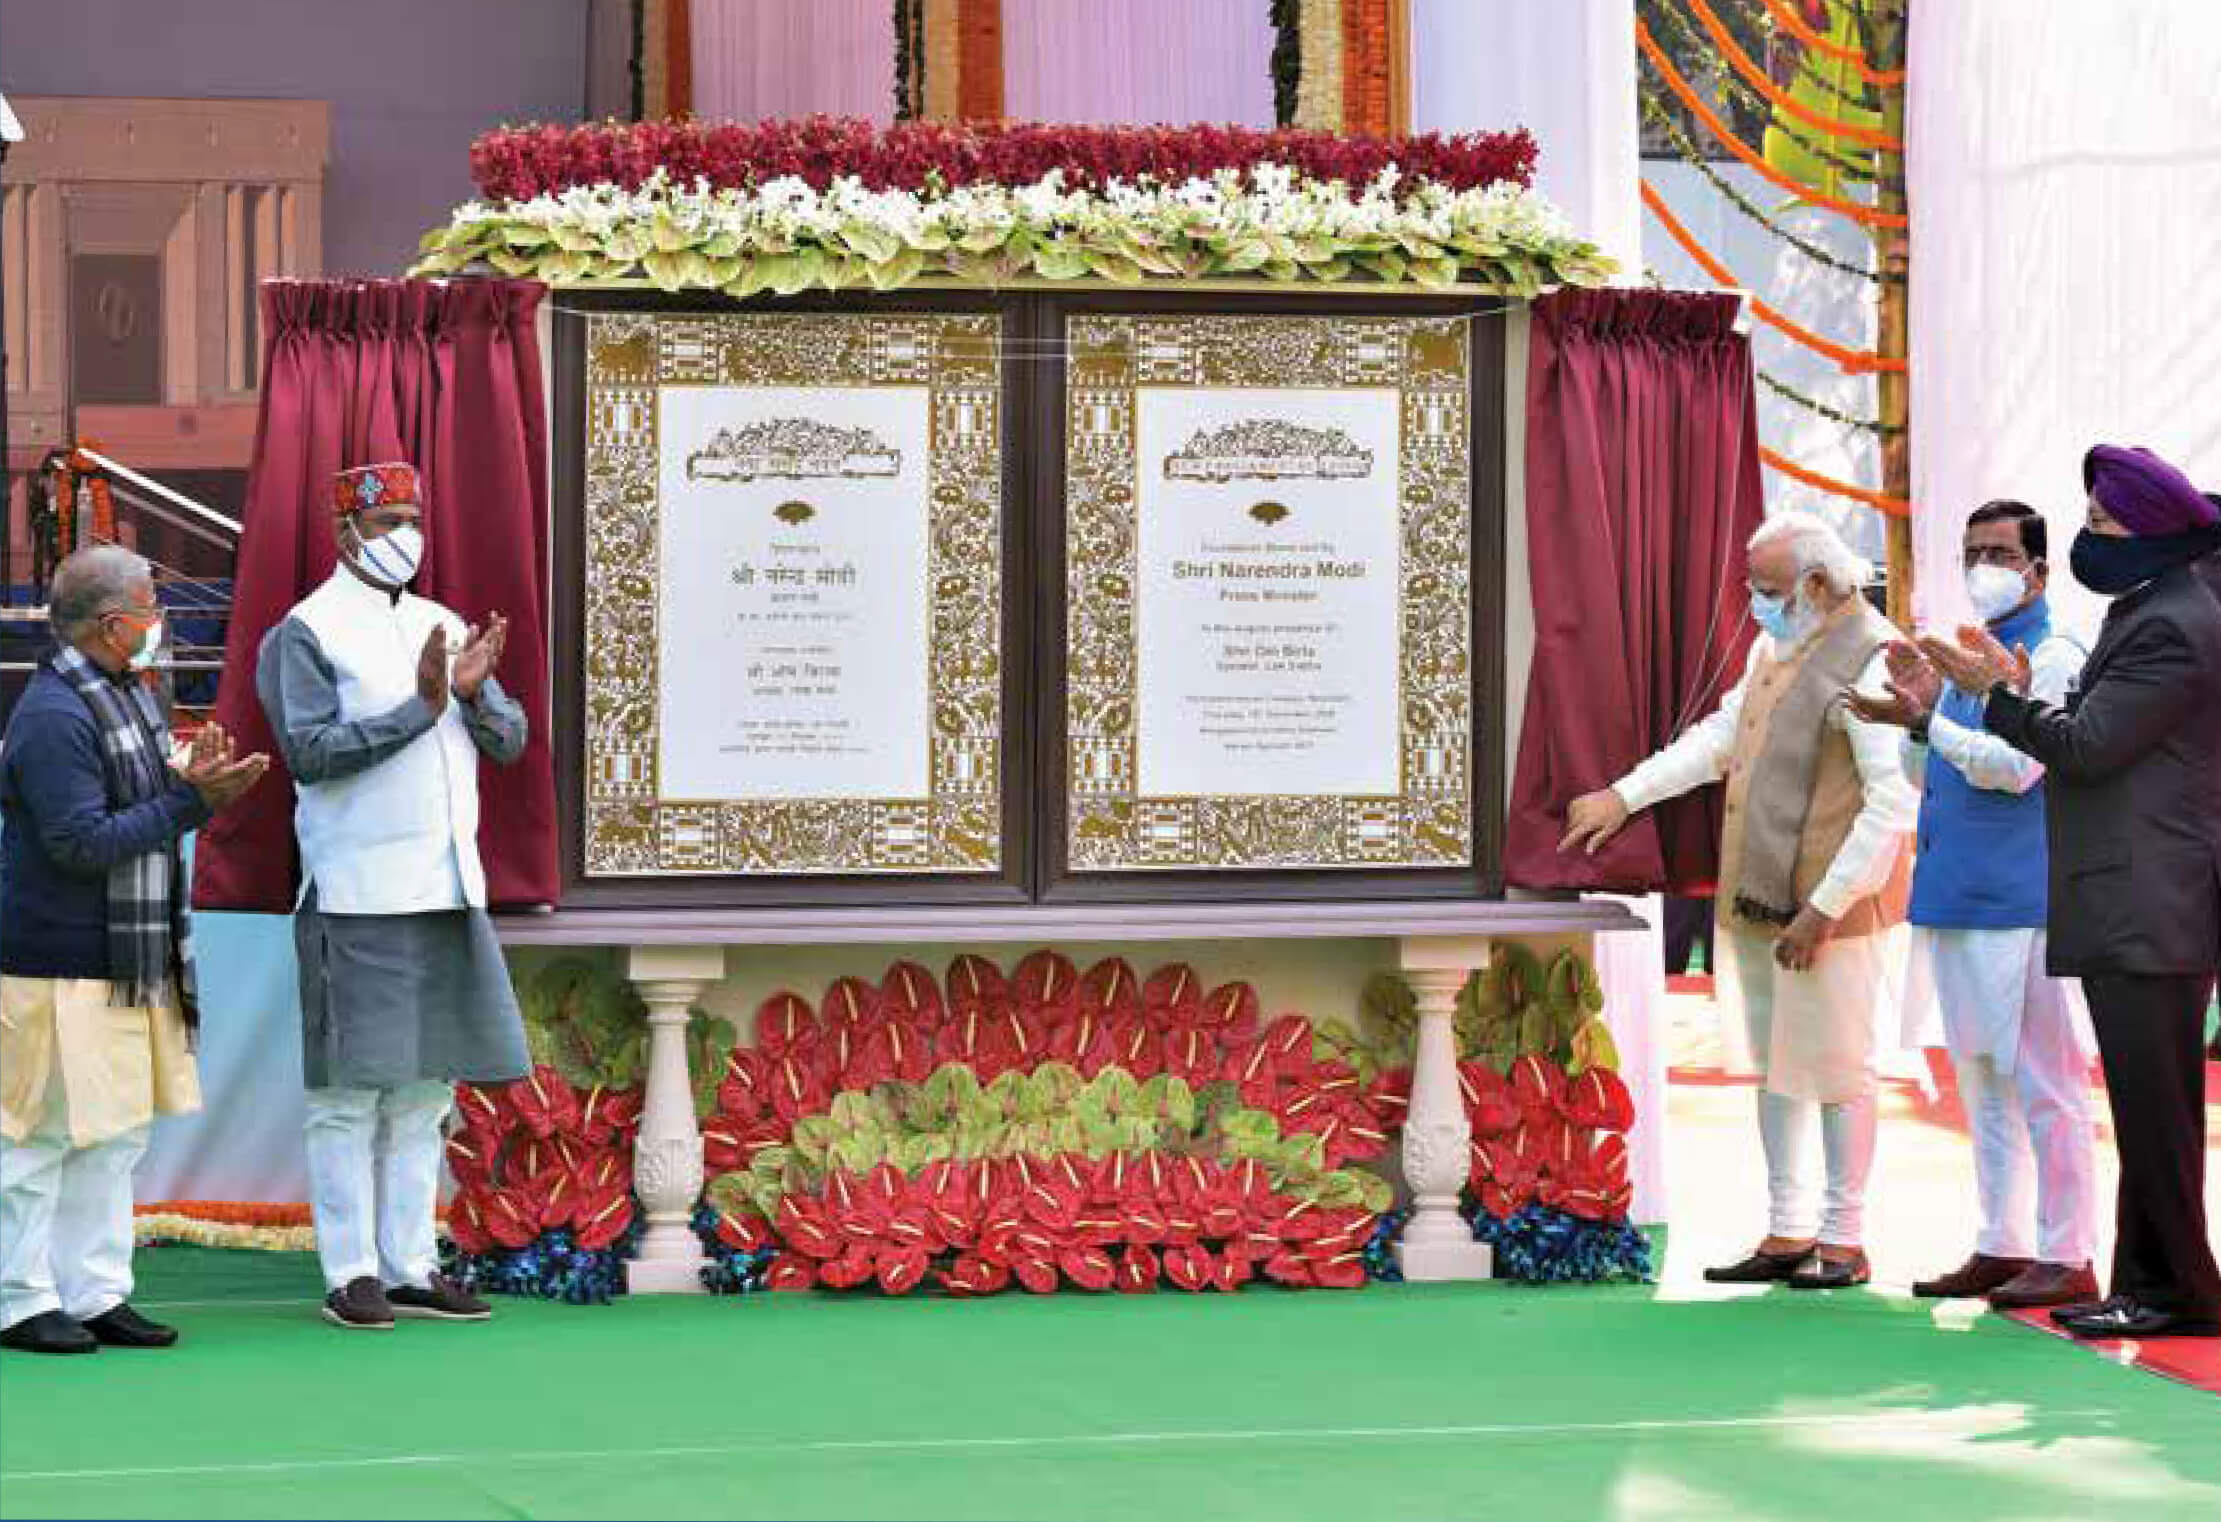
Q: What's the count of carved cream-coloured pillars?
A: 2